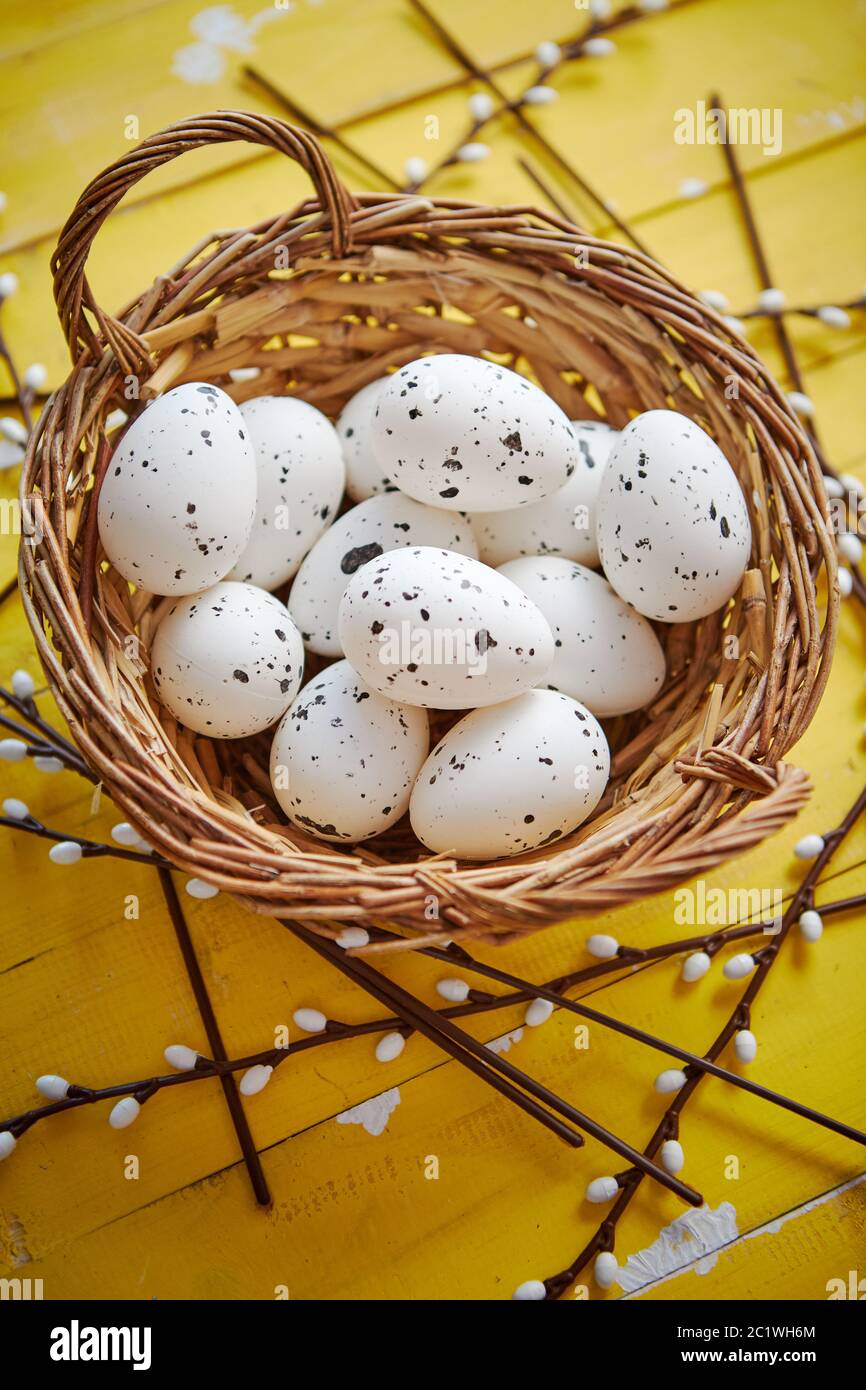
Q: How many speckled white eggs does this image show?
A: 12